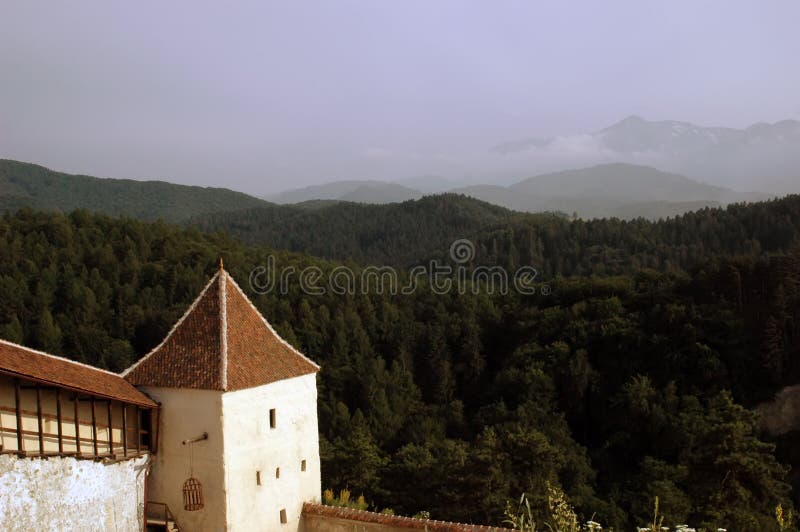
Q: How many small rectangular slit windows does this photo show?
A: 5